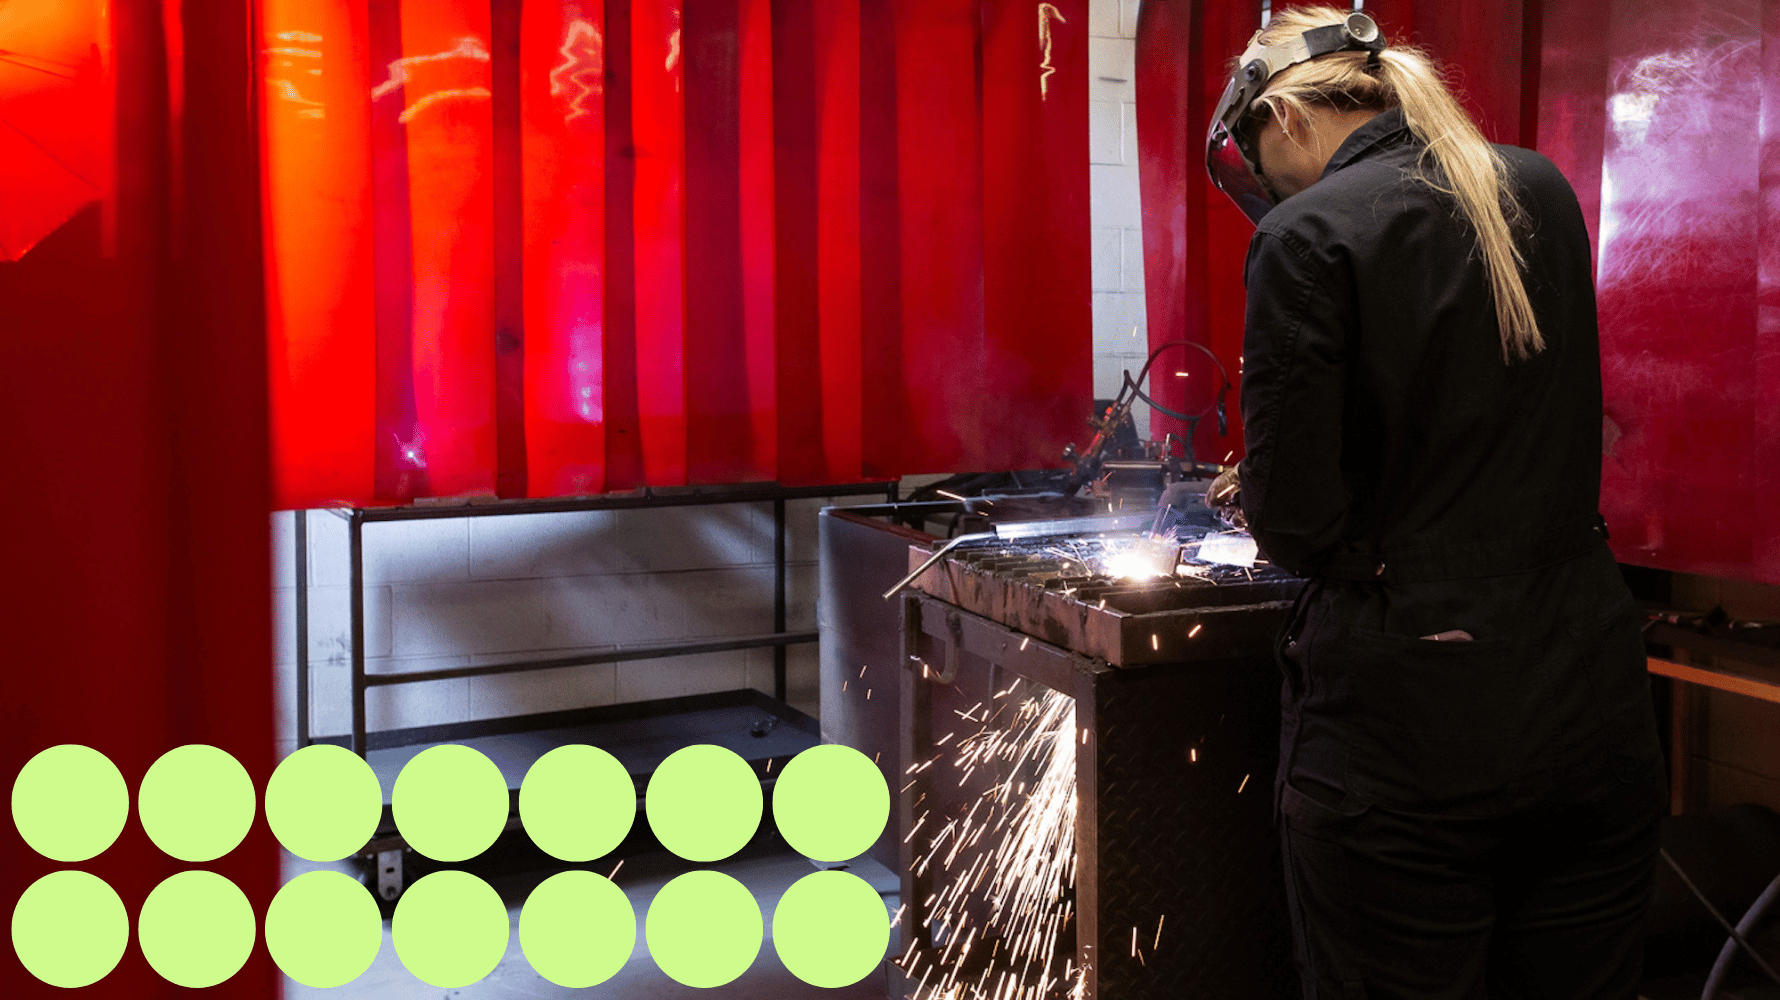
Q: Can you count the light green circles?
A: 14